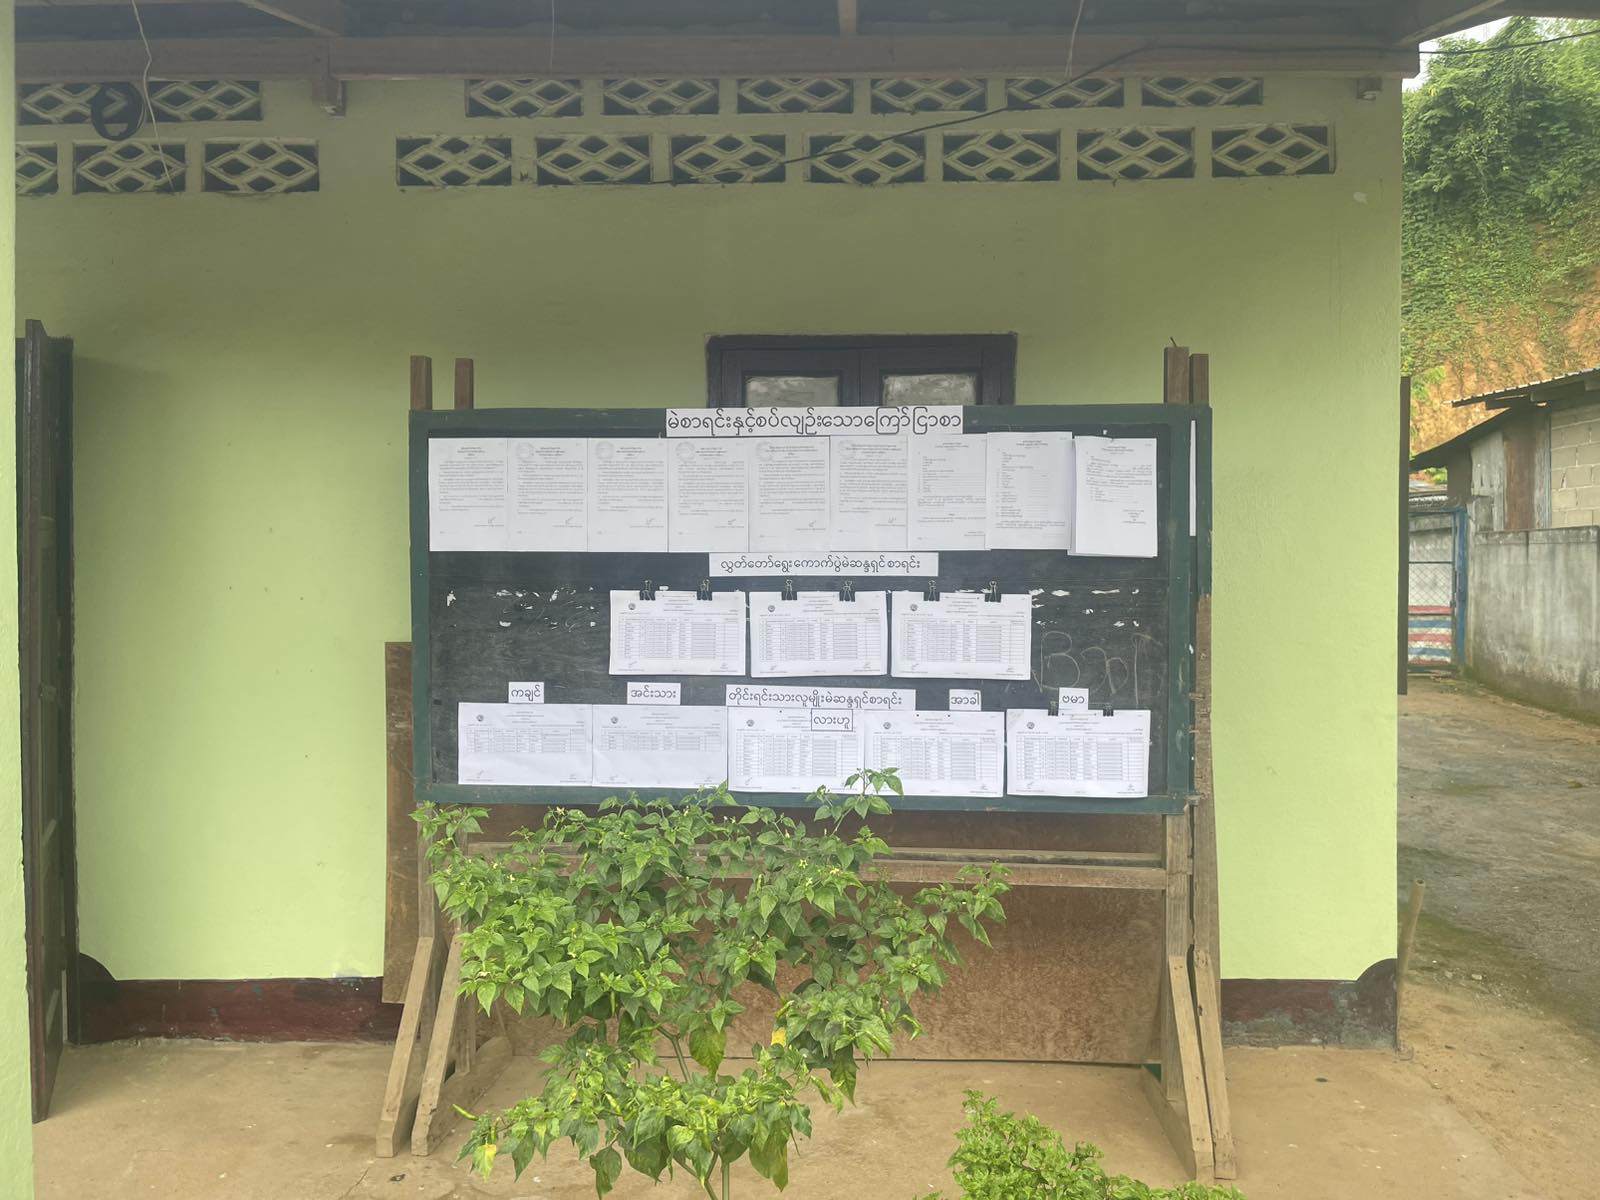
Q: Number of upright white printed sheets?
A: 9